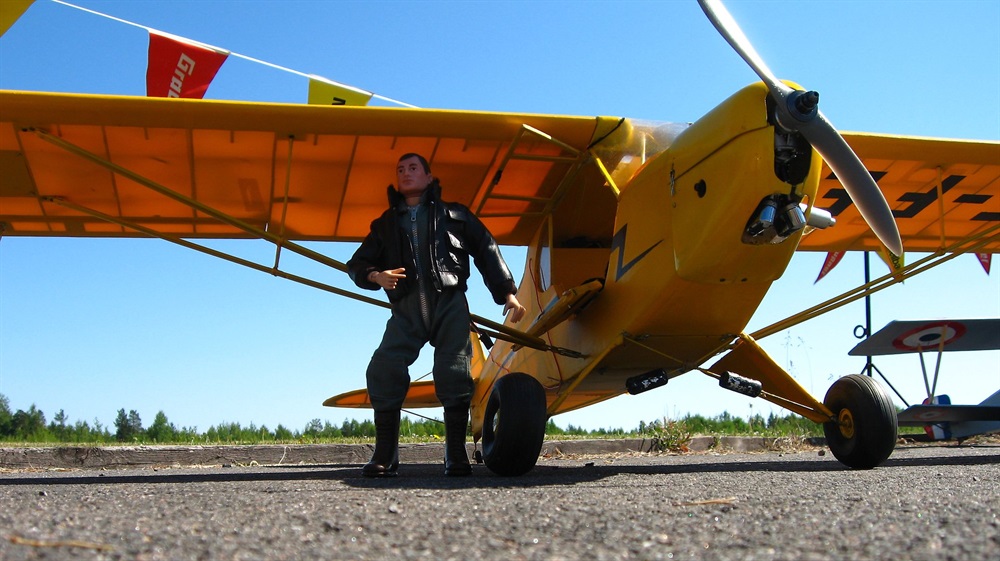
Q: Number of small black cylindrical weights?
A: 2